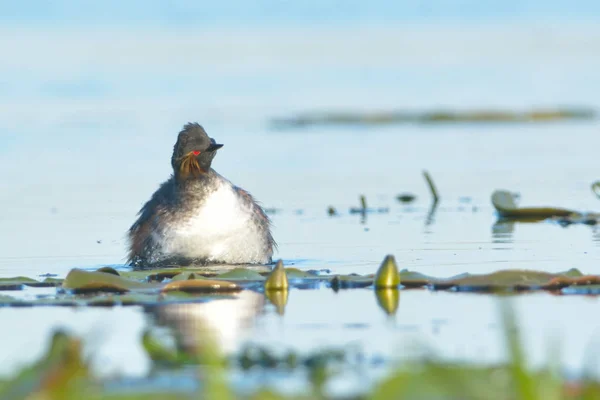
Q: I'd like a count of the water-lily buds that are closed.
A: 2